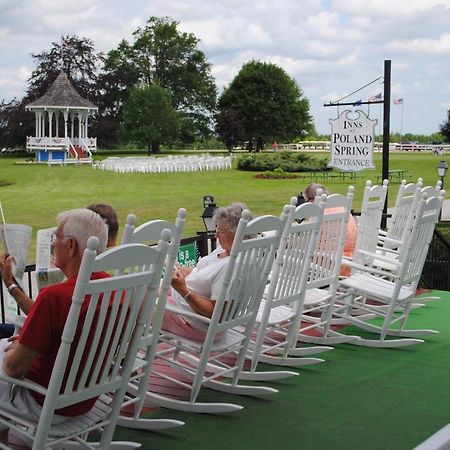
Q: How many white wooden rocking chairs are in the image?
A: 9